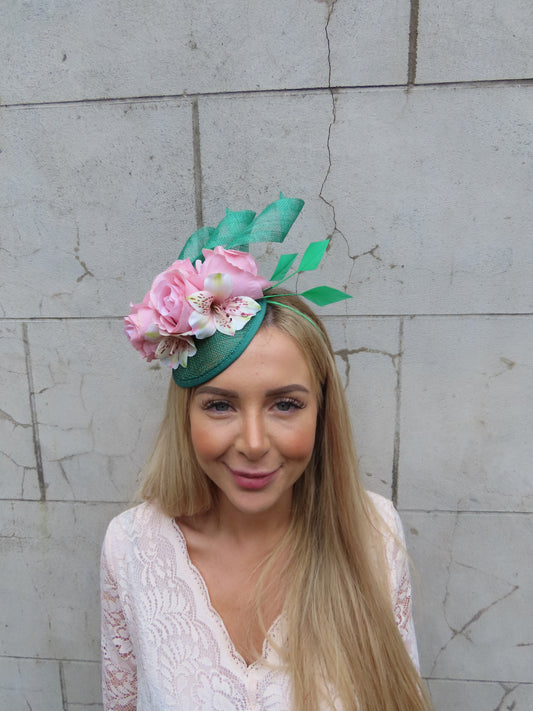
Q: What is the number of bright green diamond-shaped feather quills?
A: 3